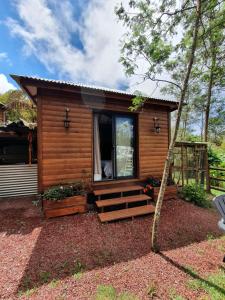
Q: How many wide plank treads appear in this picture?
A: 3